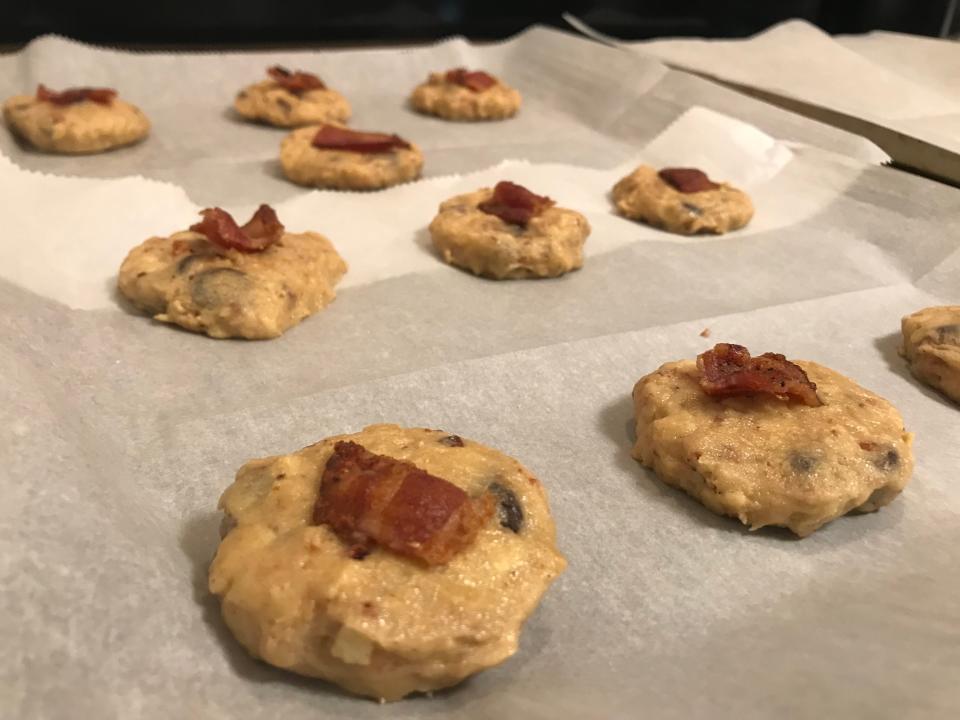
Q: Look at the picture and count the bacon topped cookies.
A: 9